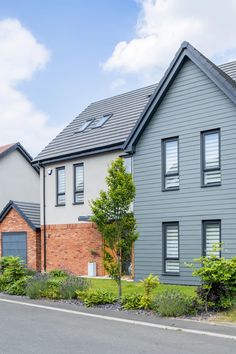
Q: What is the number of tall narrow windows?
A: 6